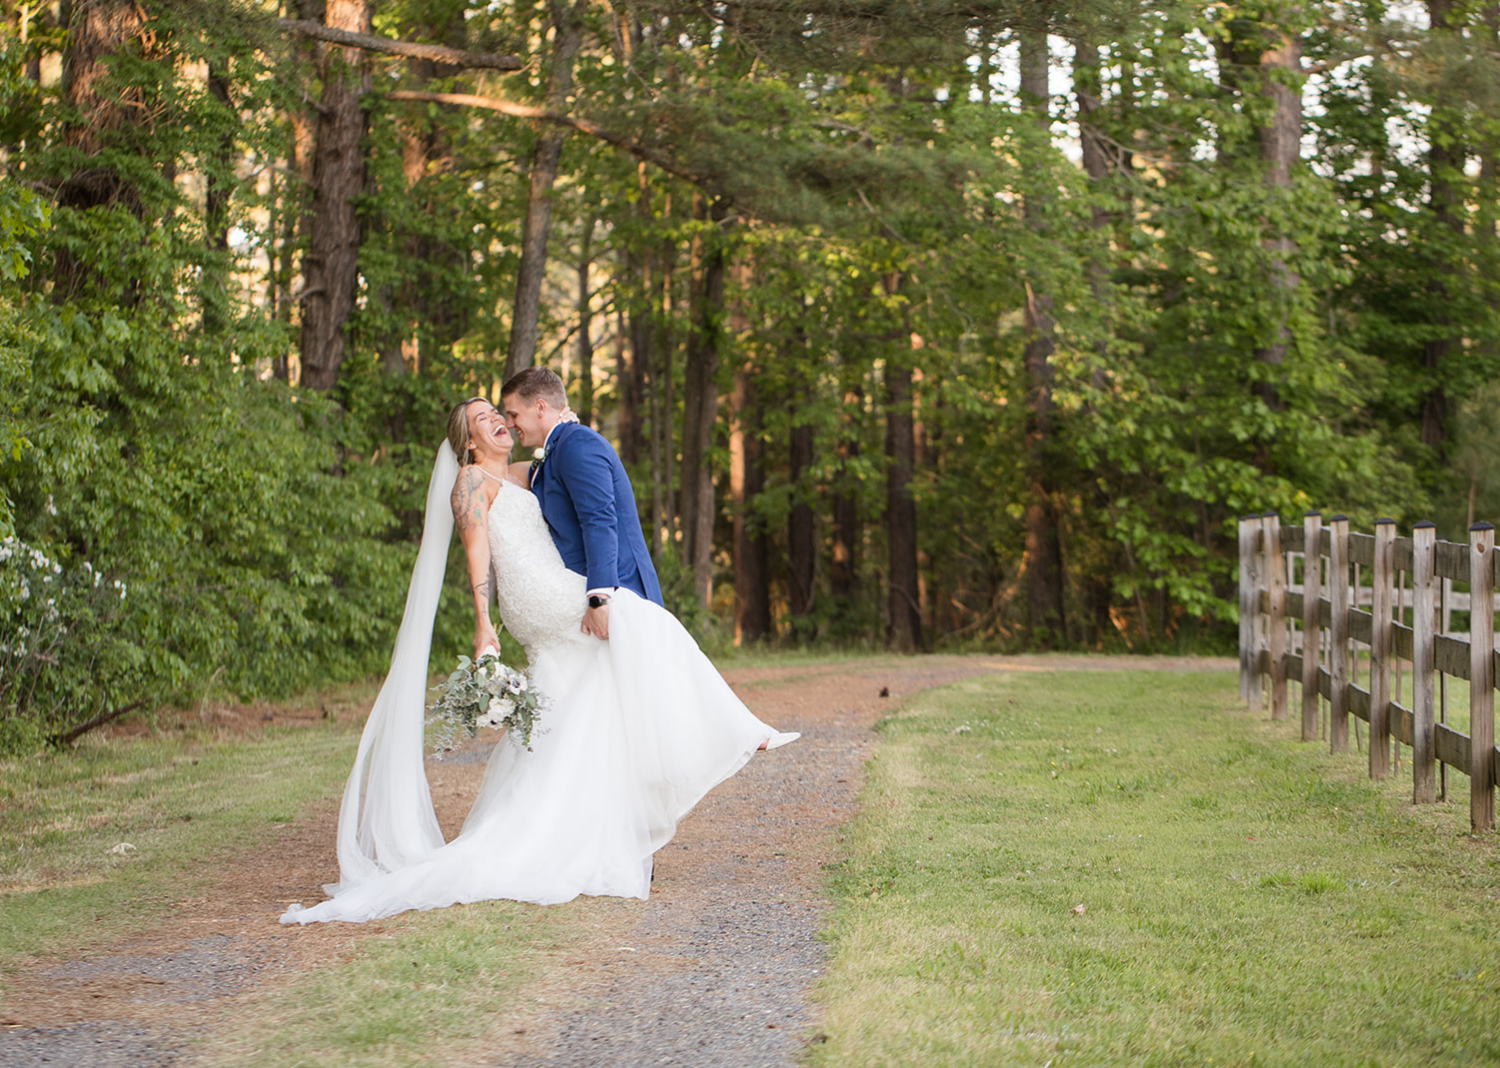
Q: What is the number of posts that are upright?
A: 8